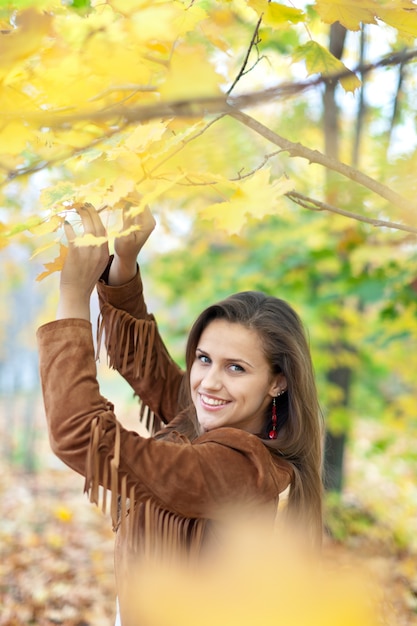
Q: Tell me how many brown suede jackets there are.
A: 1